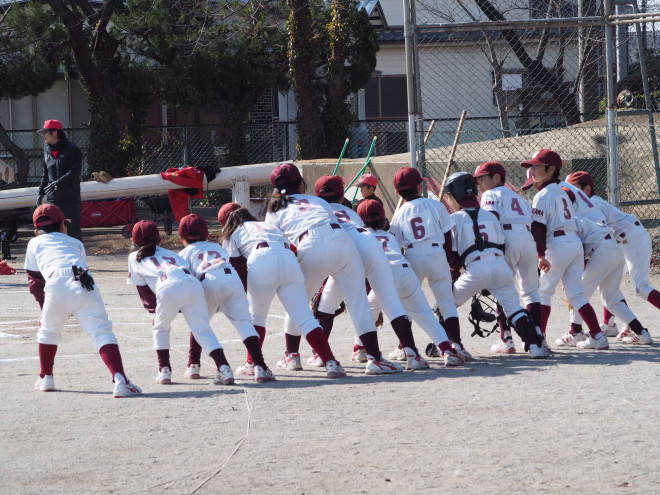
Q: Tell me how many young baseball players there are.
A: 14